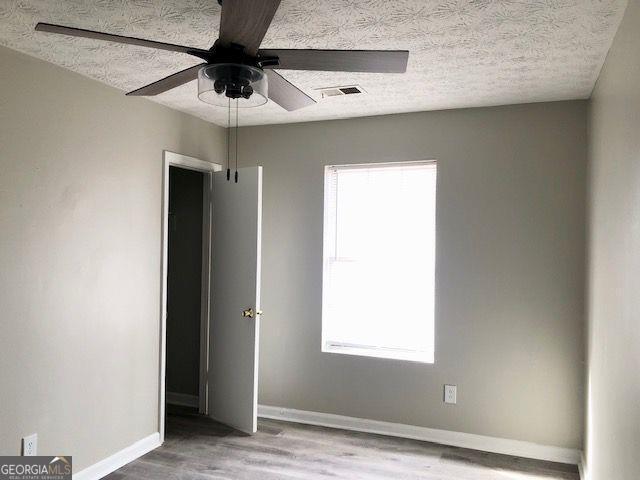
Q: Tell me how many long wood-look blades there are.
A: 5